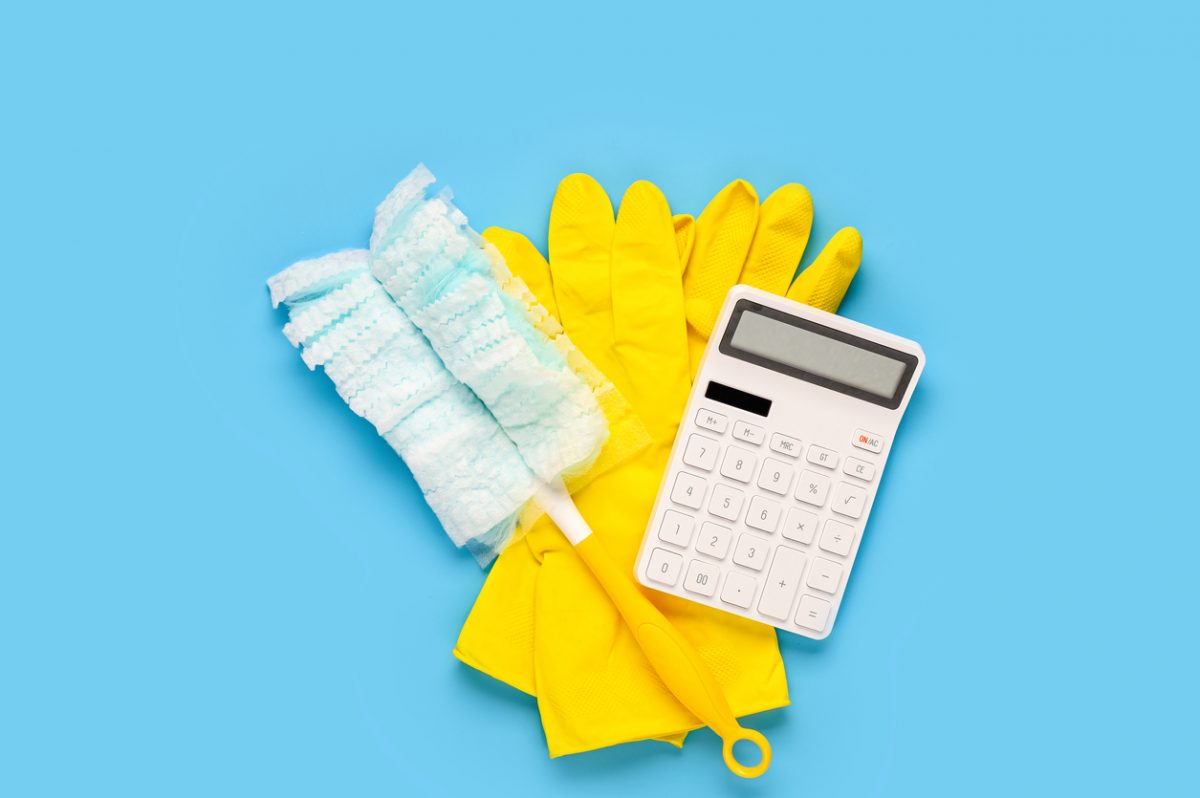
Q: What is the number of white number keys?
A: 11